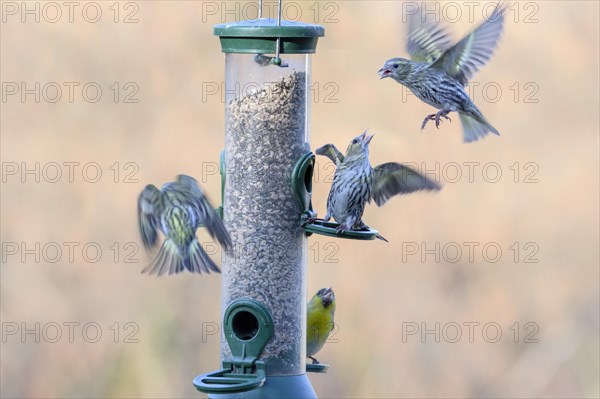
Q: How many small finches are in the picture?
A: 4